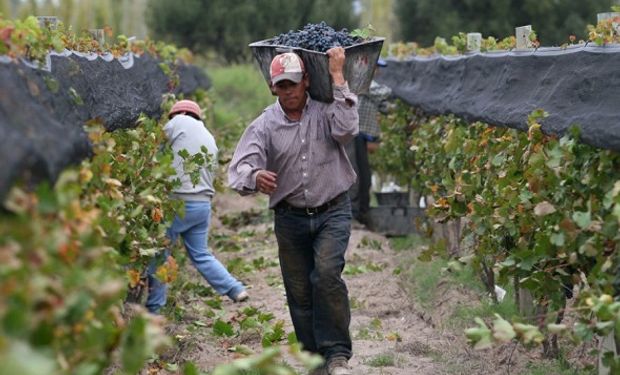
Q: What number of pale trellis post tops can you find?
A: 5